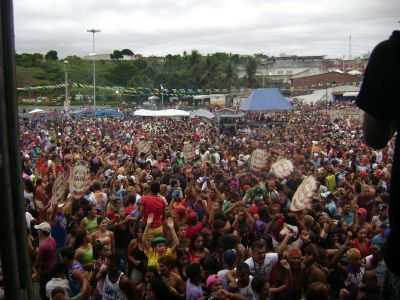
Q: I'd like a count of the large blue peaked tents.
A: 1